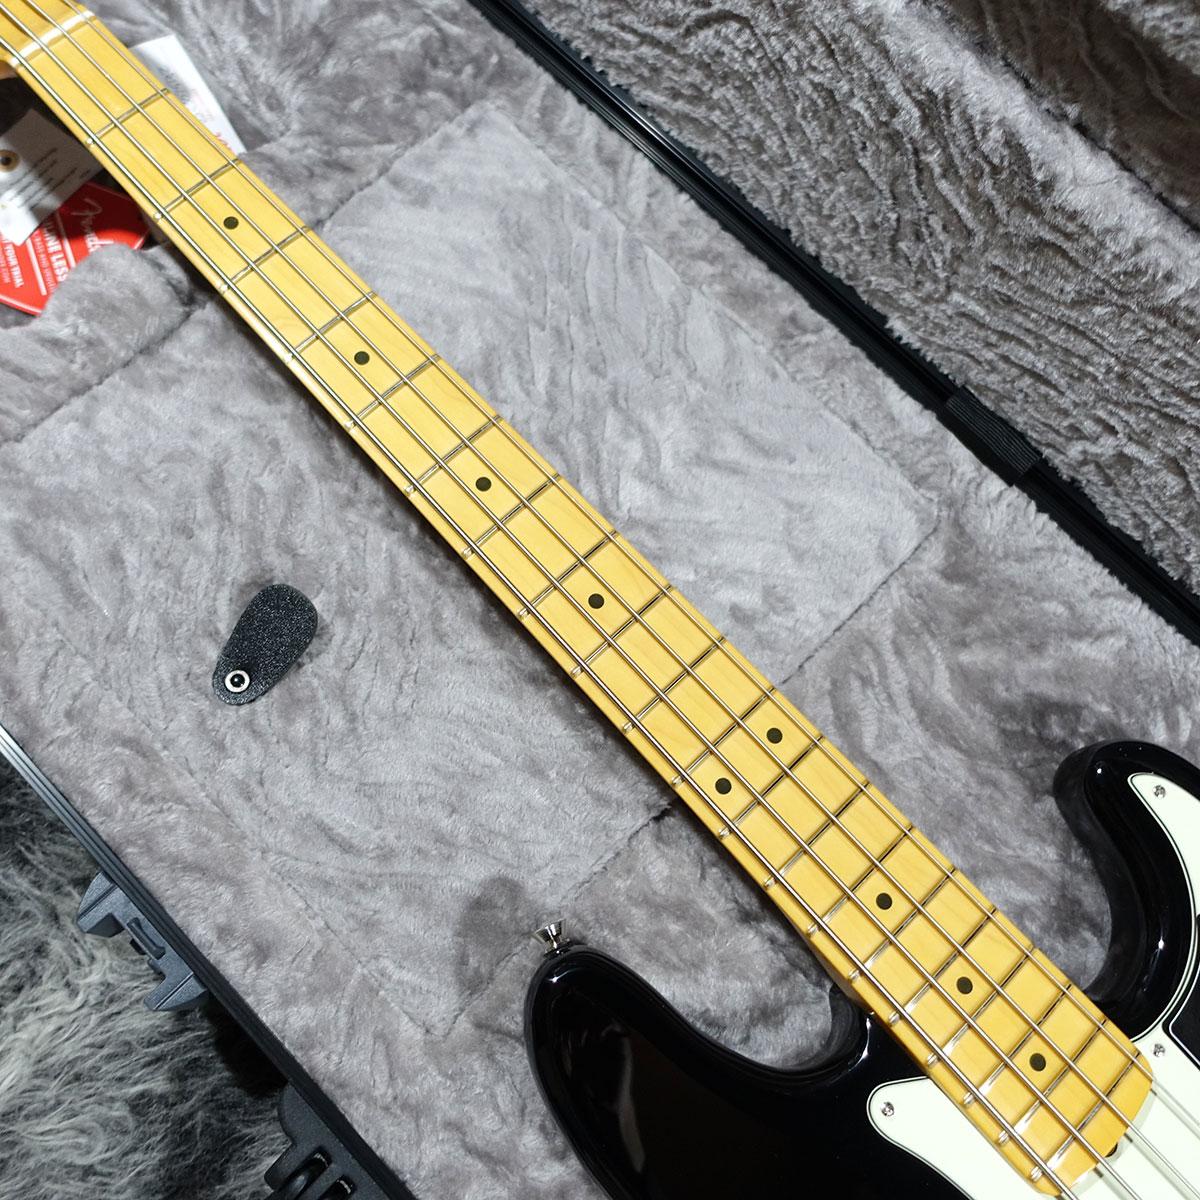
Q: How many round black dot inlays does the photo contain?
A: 9